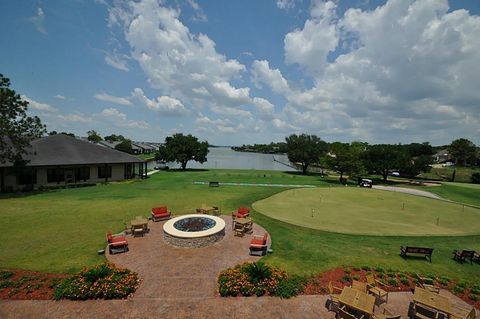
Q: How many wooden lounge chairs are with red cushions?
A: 4